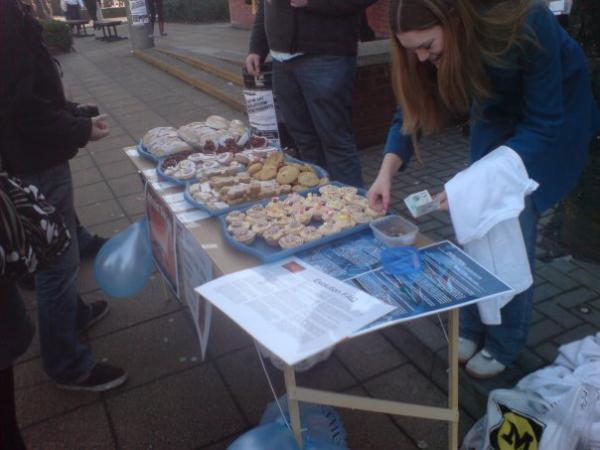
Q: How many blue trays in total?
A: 4